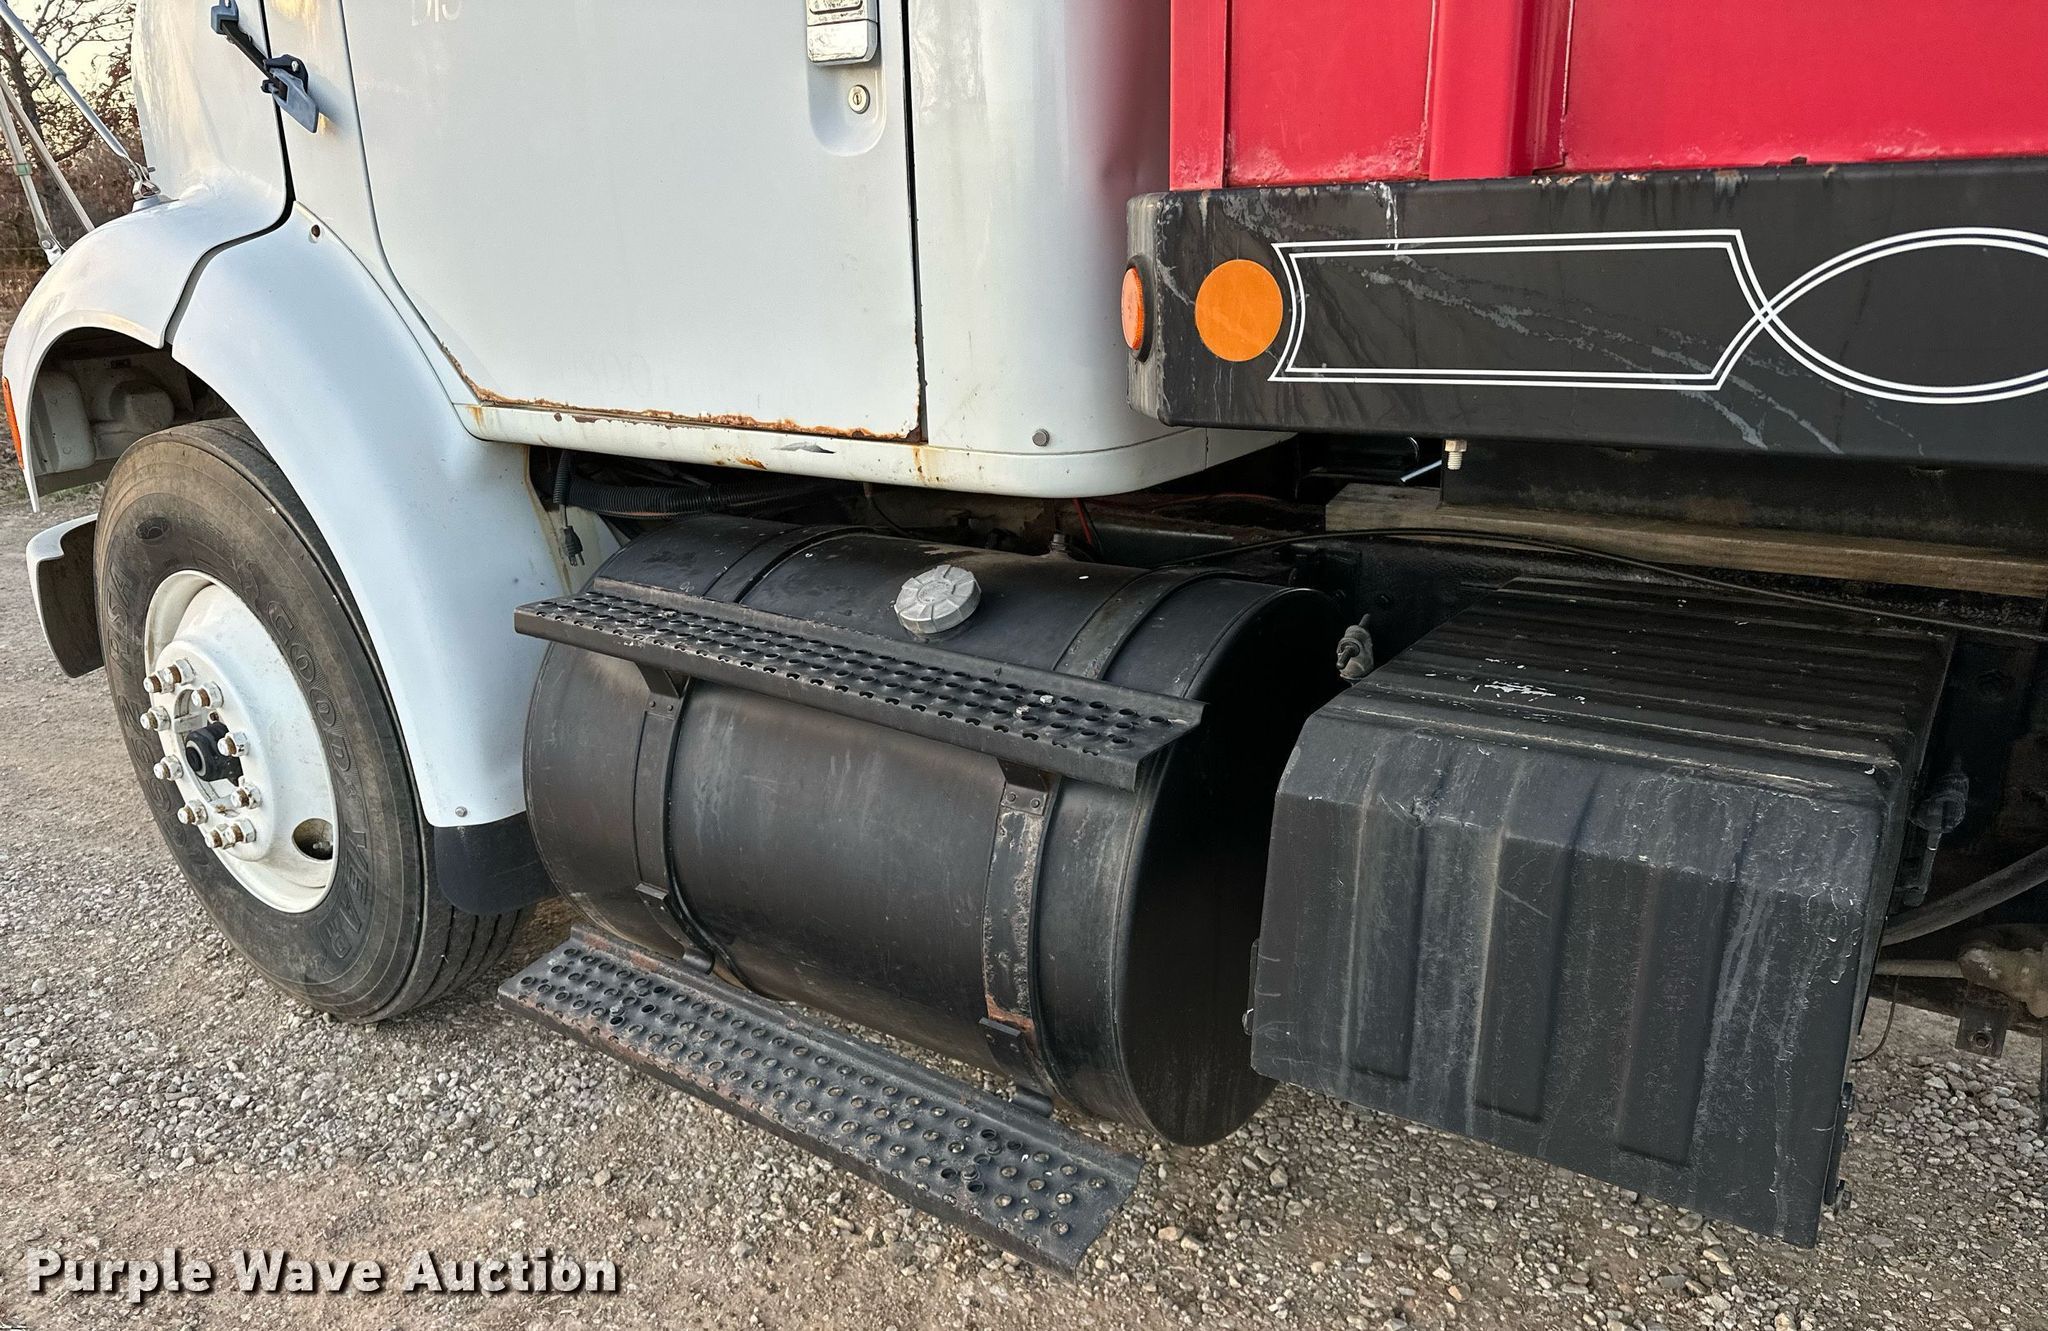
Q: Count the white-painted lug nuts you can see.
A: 10